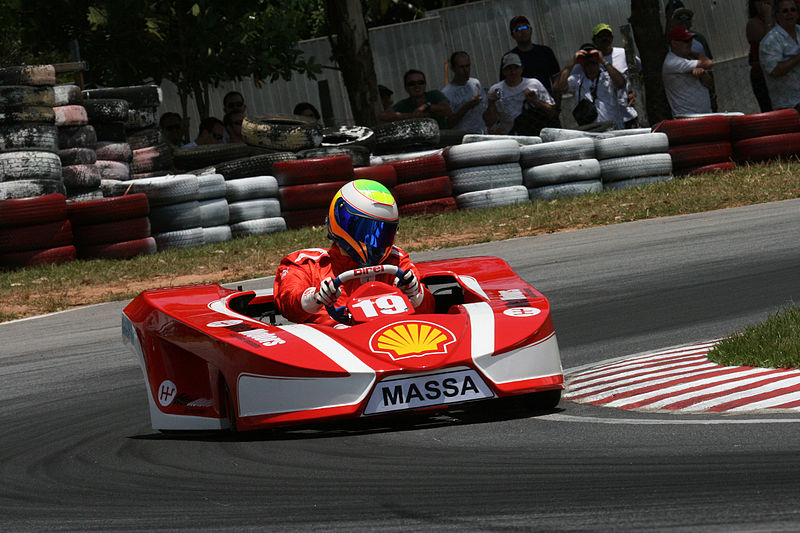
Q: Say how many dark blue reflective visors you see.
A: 1